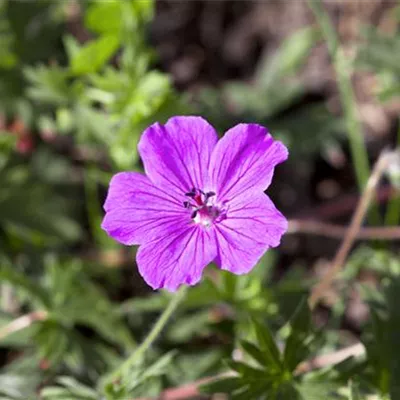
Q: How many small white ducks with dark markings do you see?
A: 0